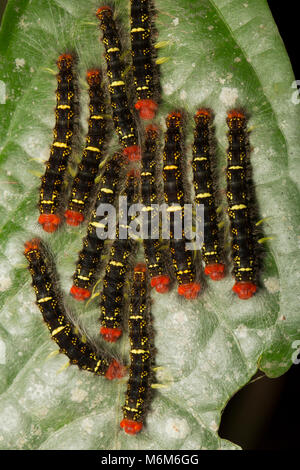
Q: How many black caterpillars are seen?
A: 12